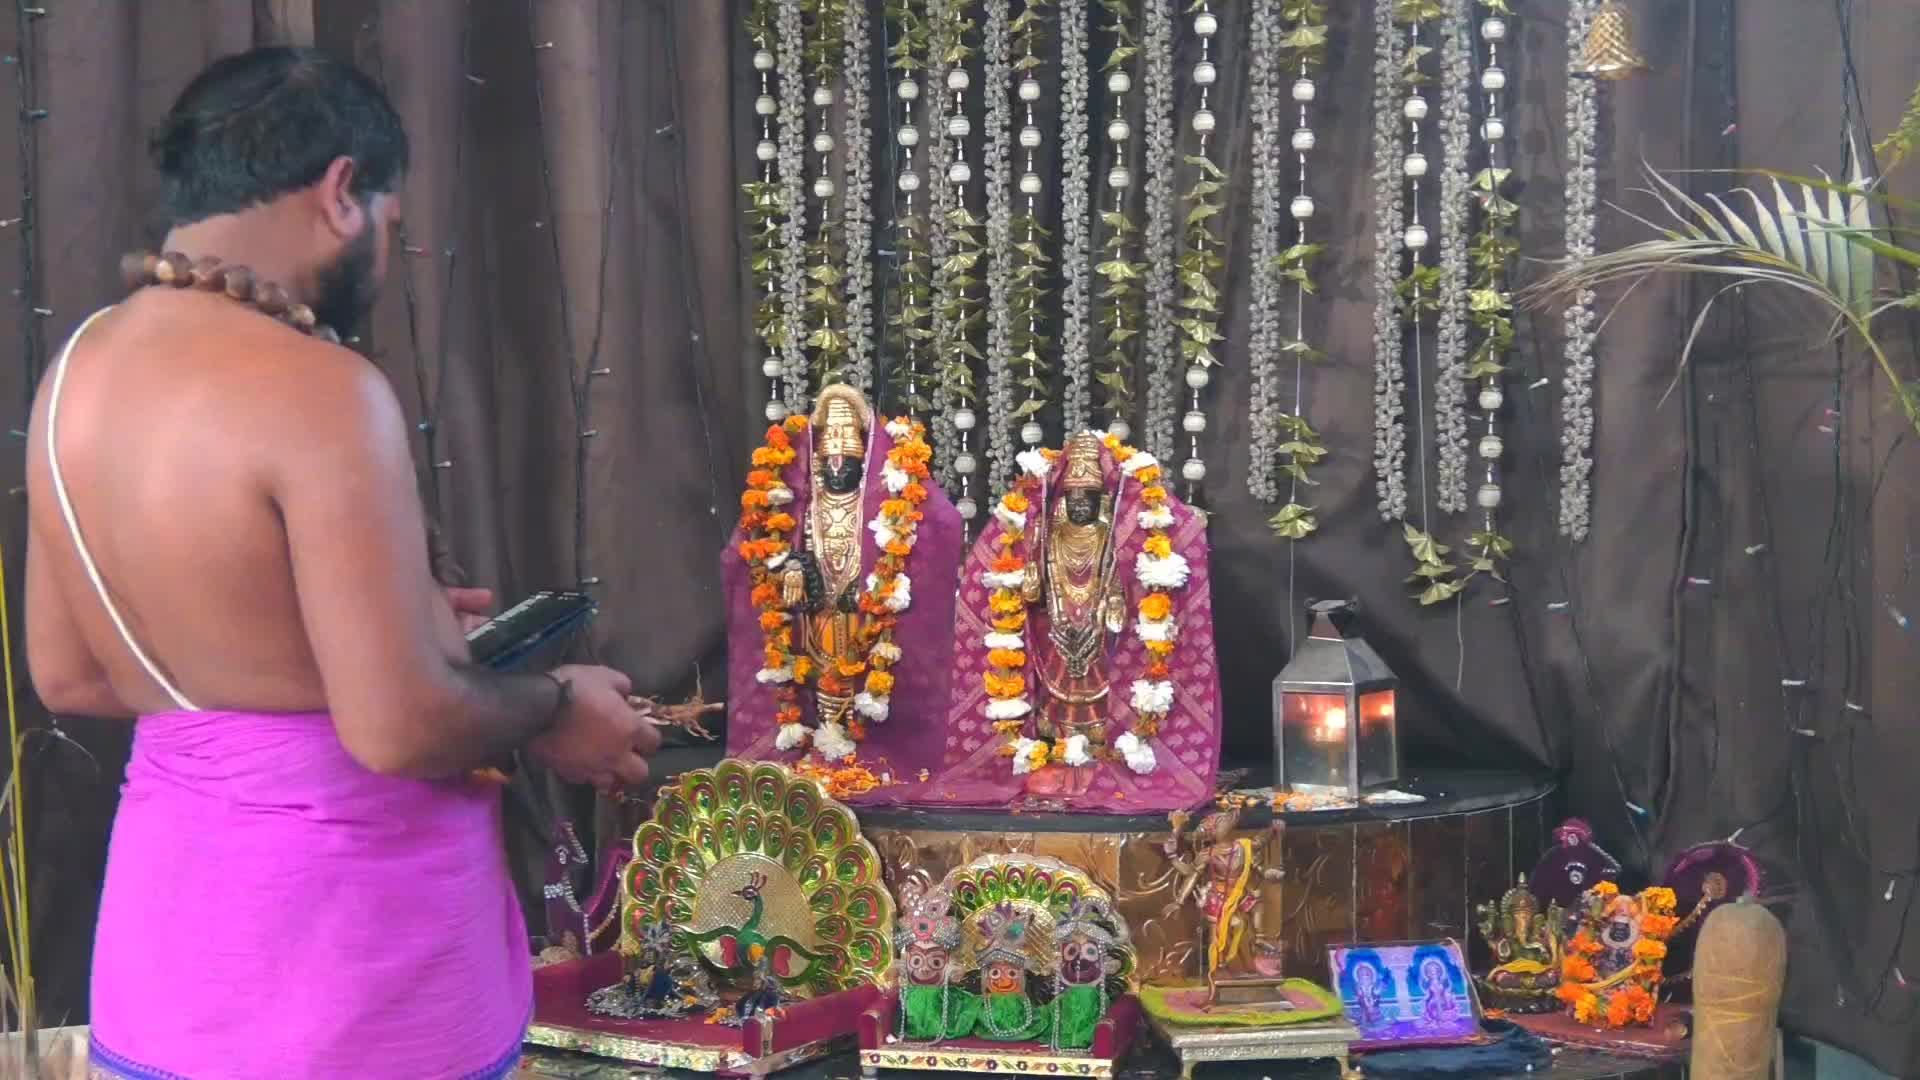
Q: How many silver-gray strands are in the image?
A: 10